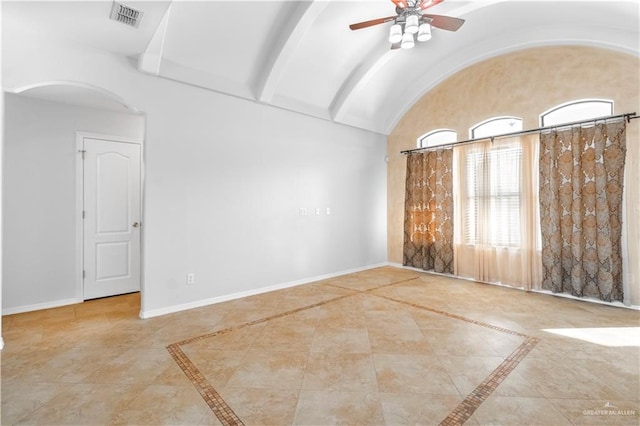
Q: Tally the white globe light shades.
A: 4